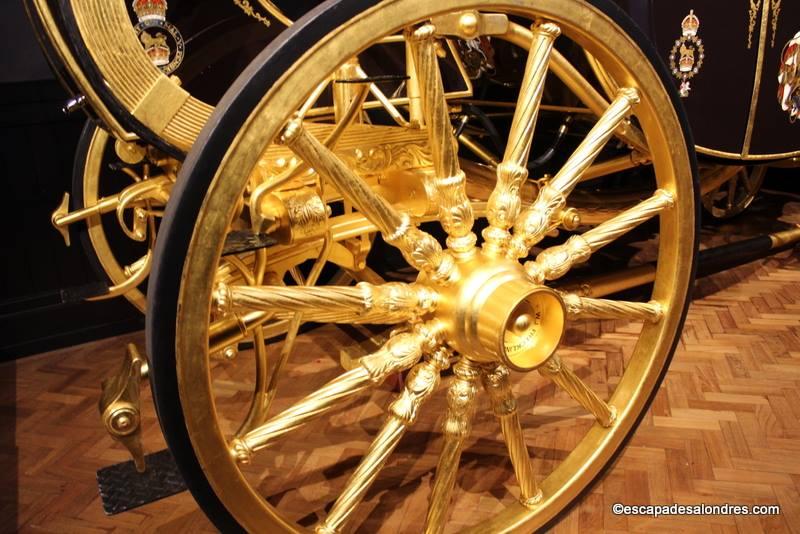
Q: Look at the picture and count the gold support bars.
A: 12